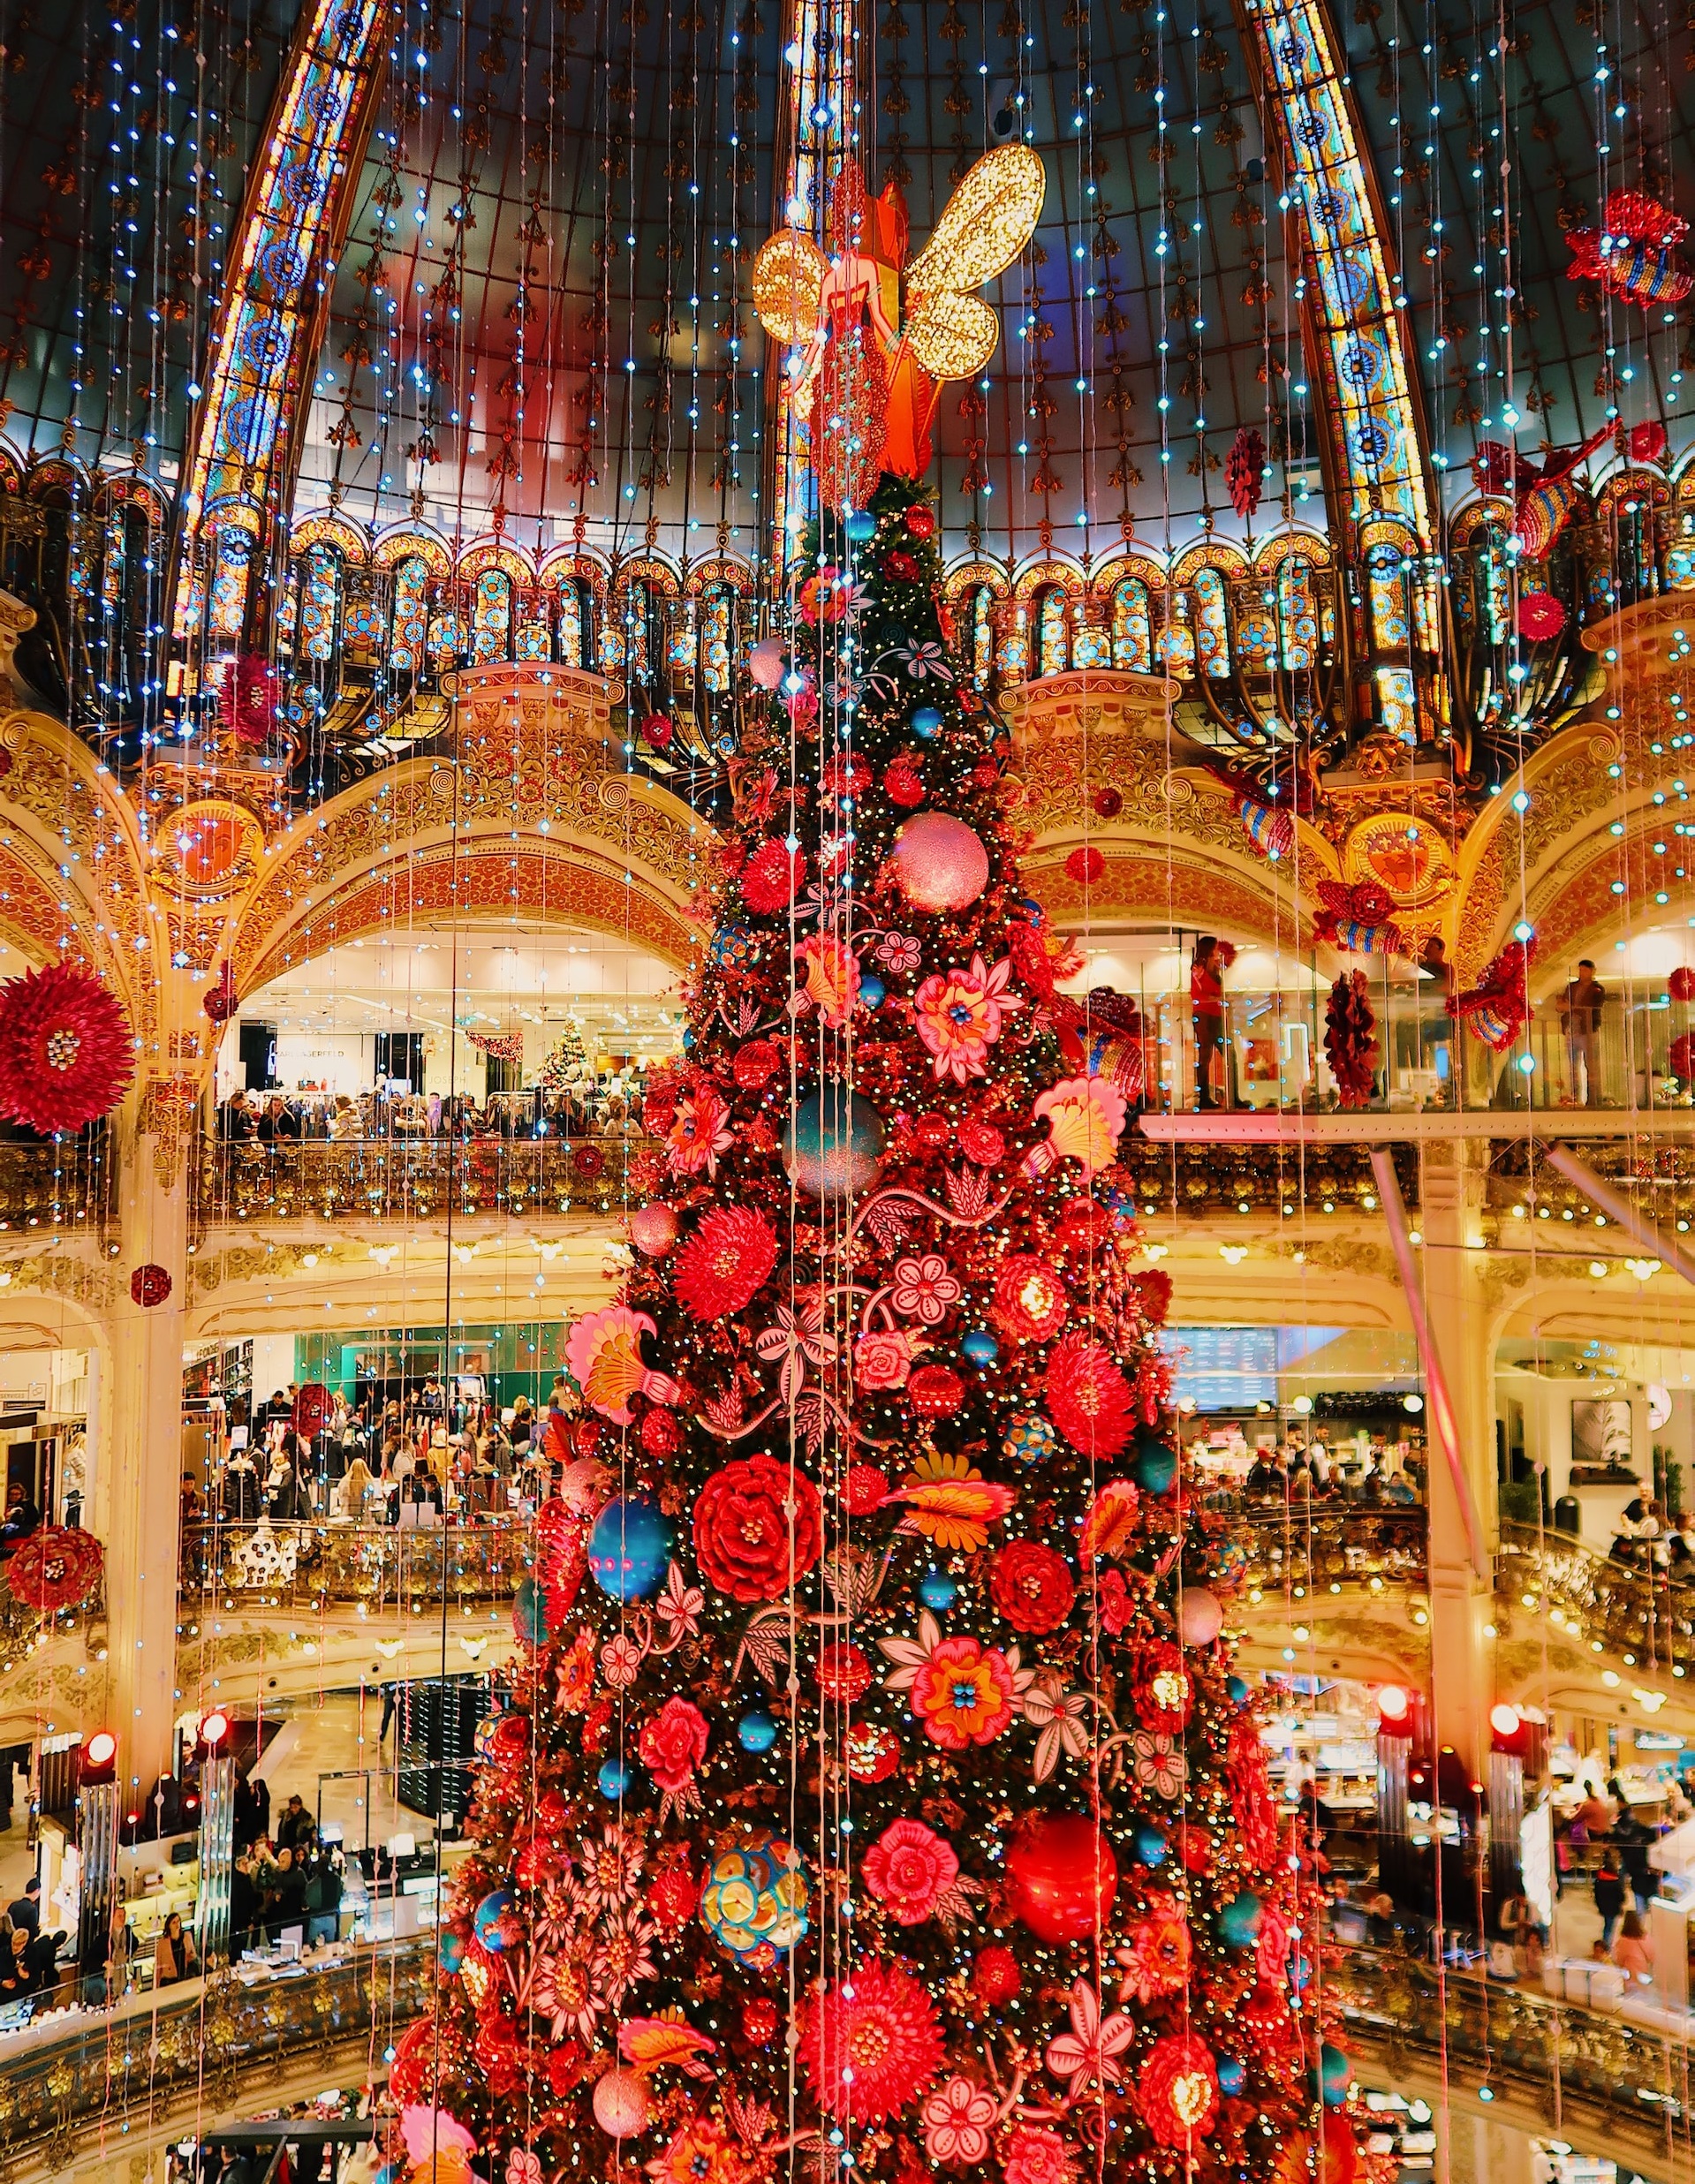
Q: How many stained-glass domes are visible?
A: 1